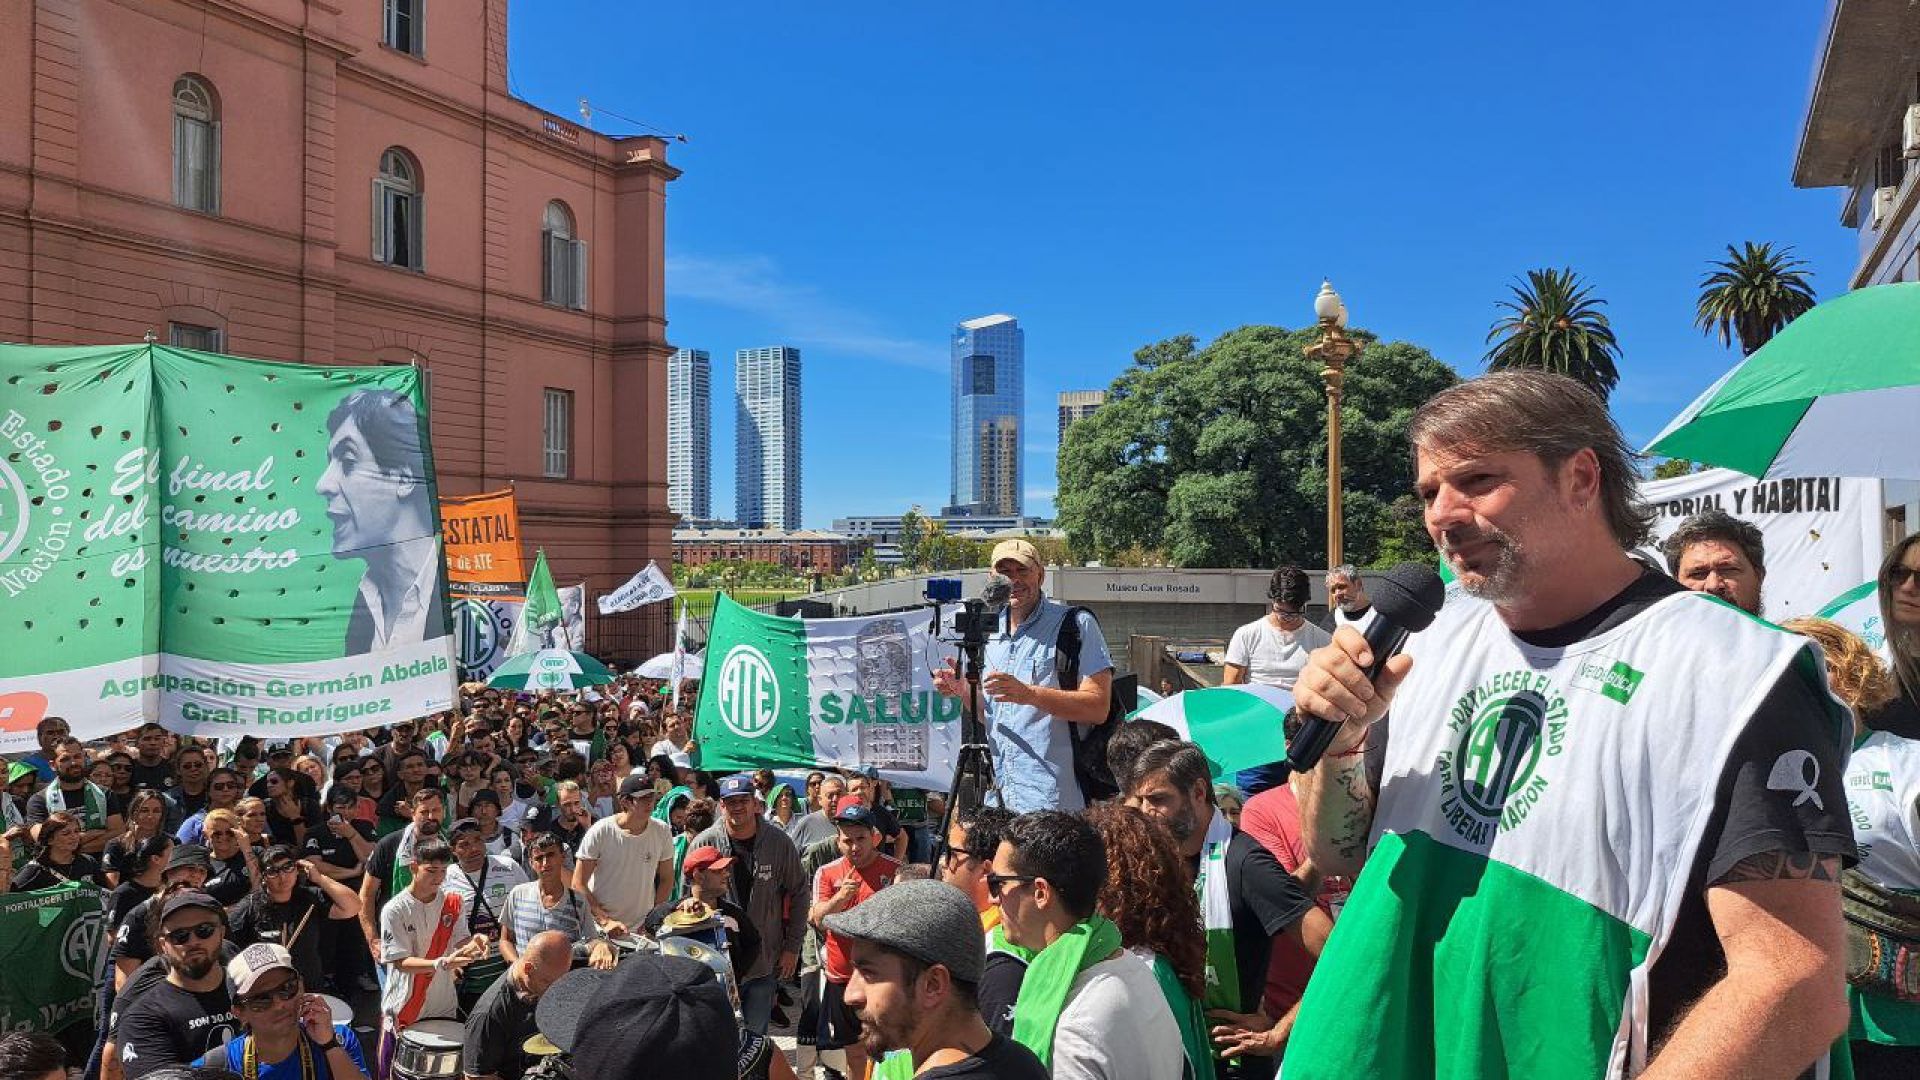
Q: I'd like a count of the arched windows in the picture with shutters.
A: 3